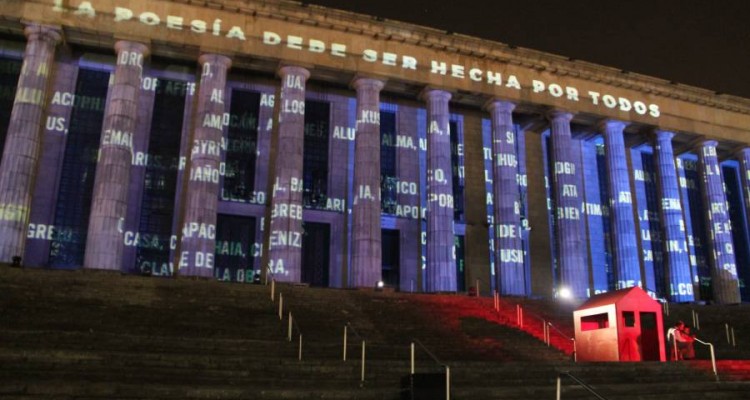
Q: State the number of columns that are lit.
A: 12